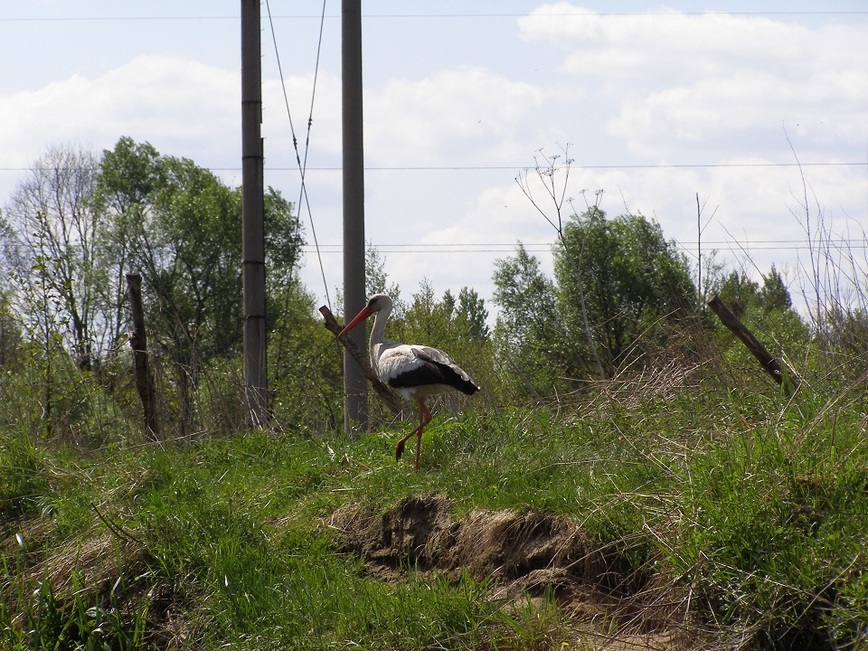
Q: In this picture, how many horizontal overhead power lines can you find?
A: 4